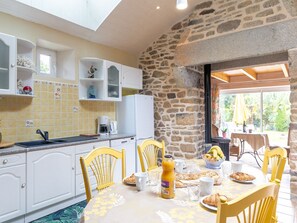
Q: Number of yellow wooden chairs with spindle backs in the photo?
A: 4